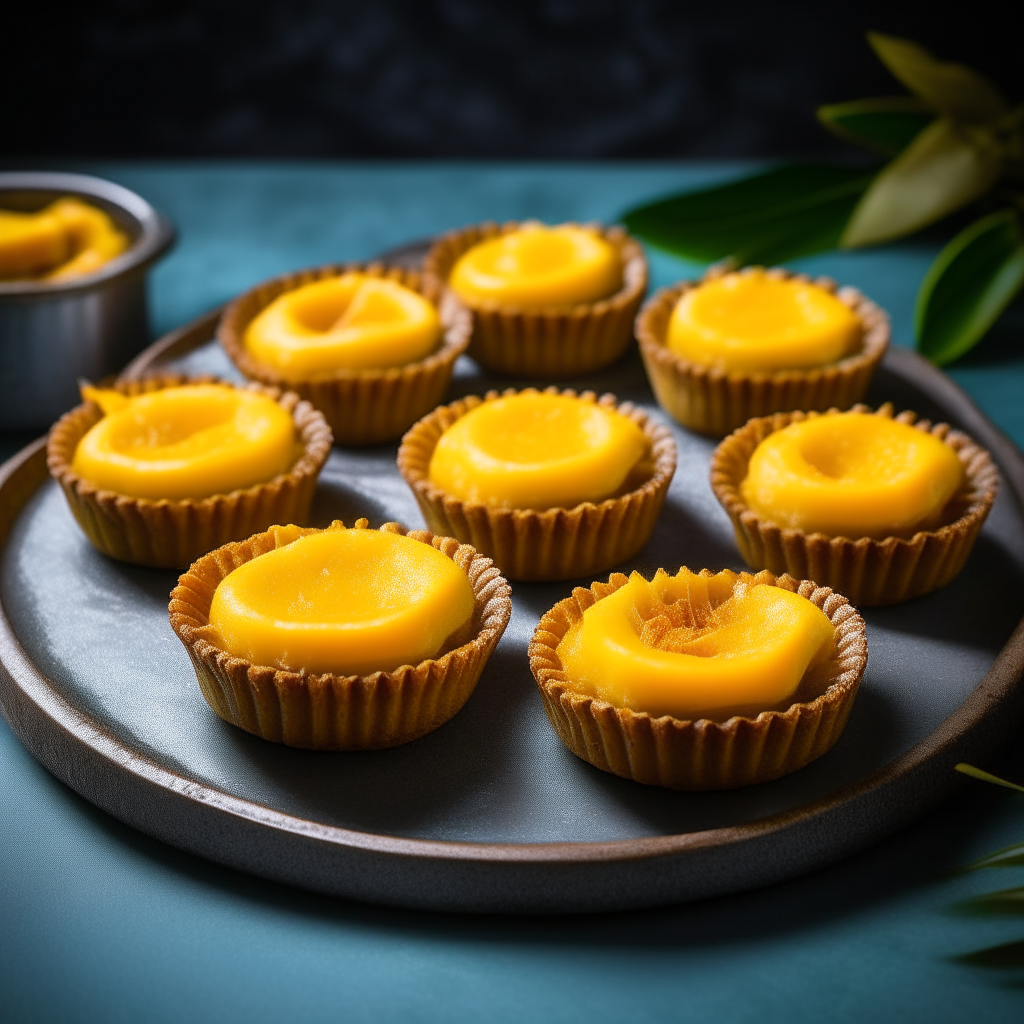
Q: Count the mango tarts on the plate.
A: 8